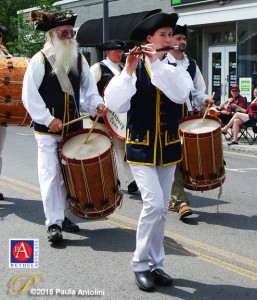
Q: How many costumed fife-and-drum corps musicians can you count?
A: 5